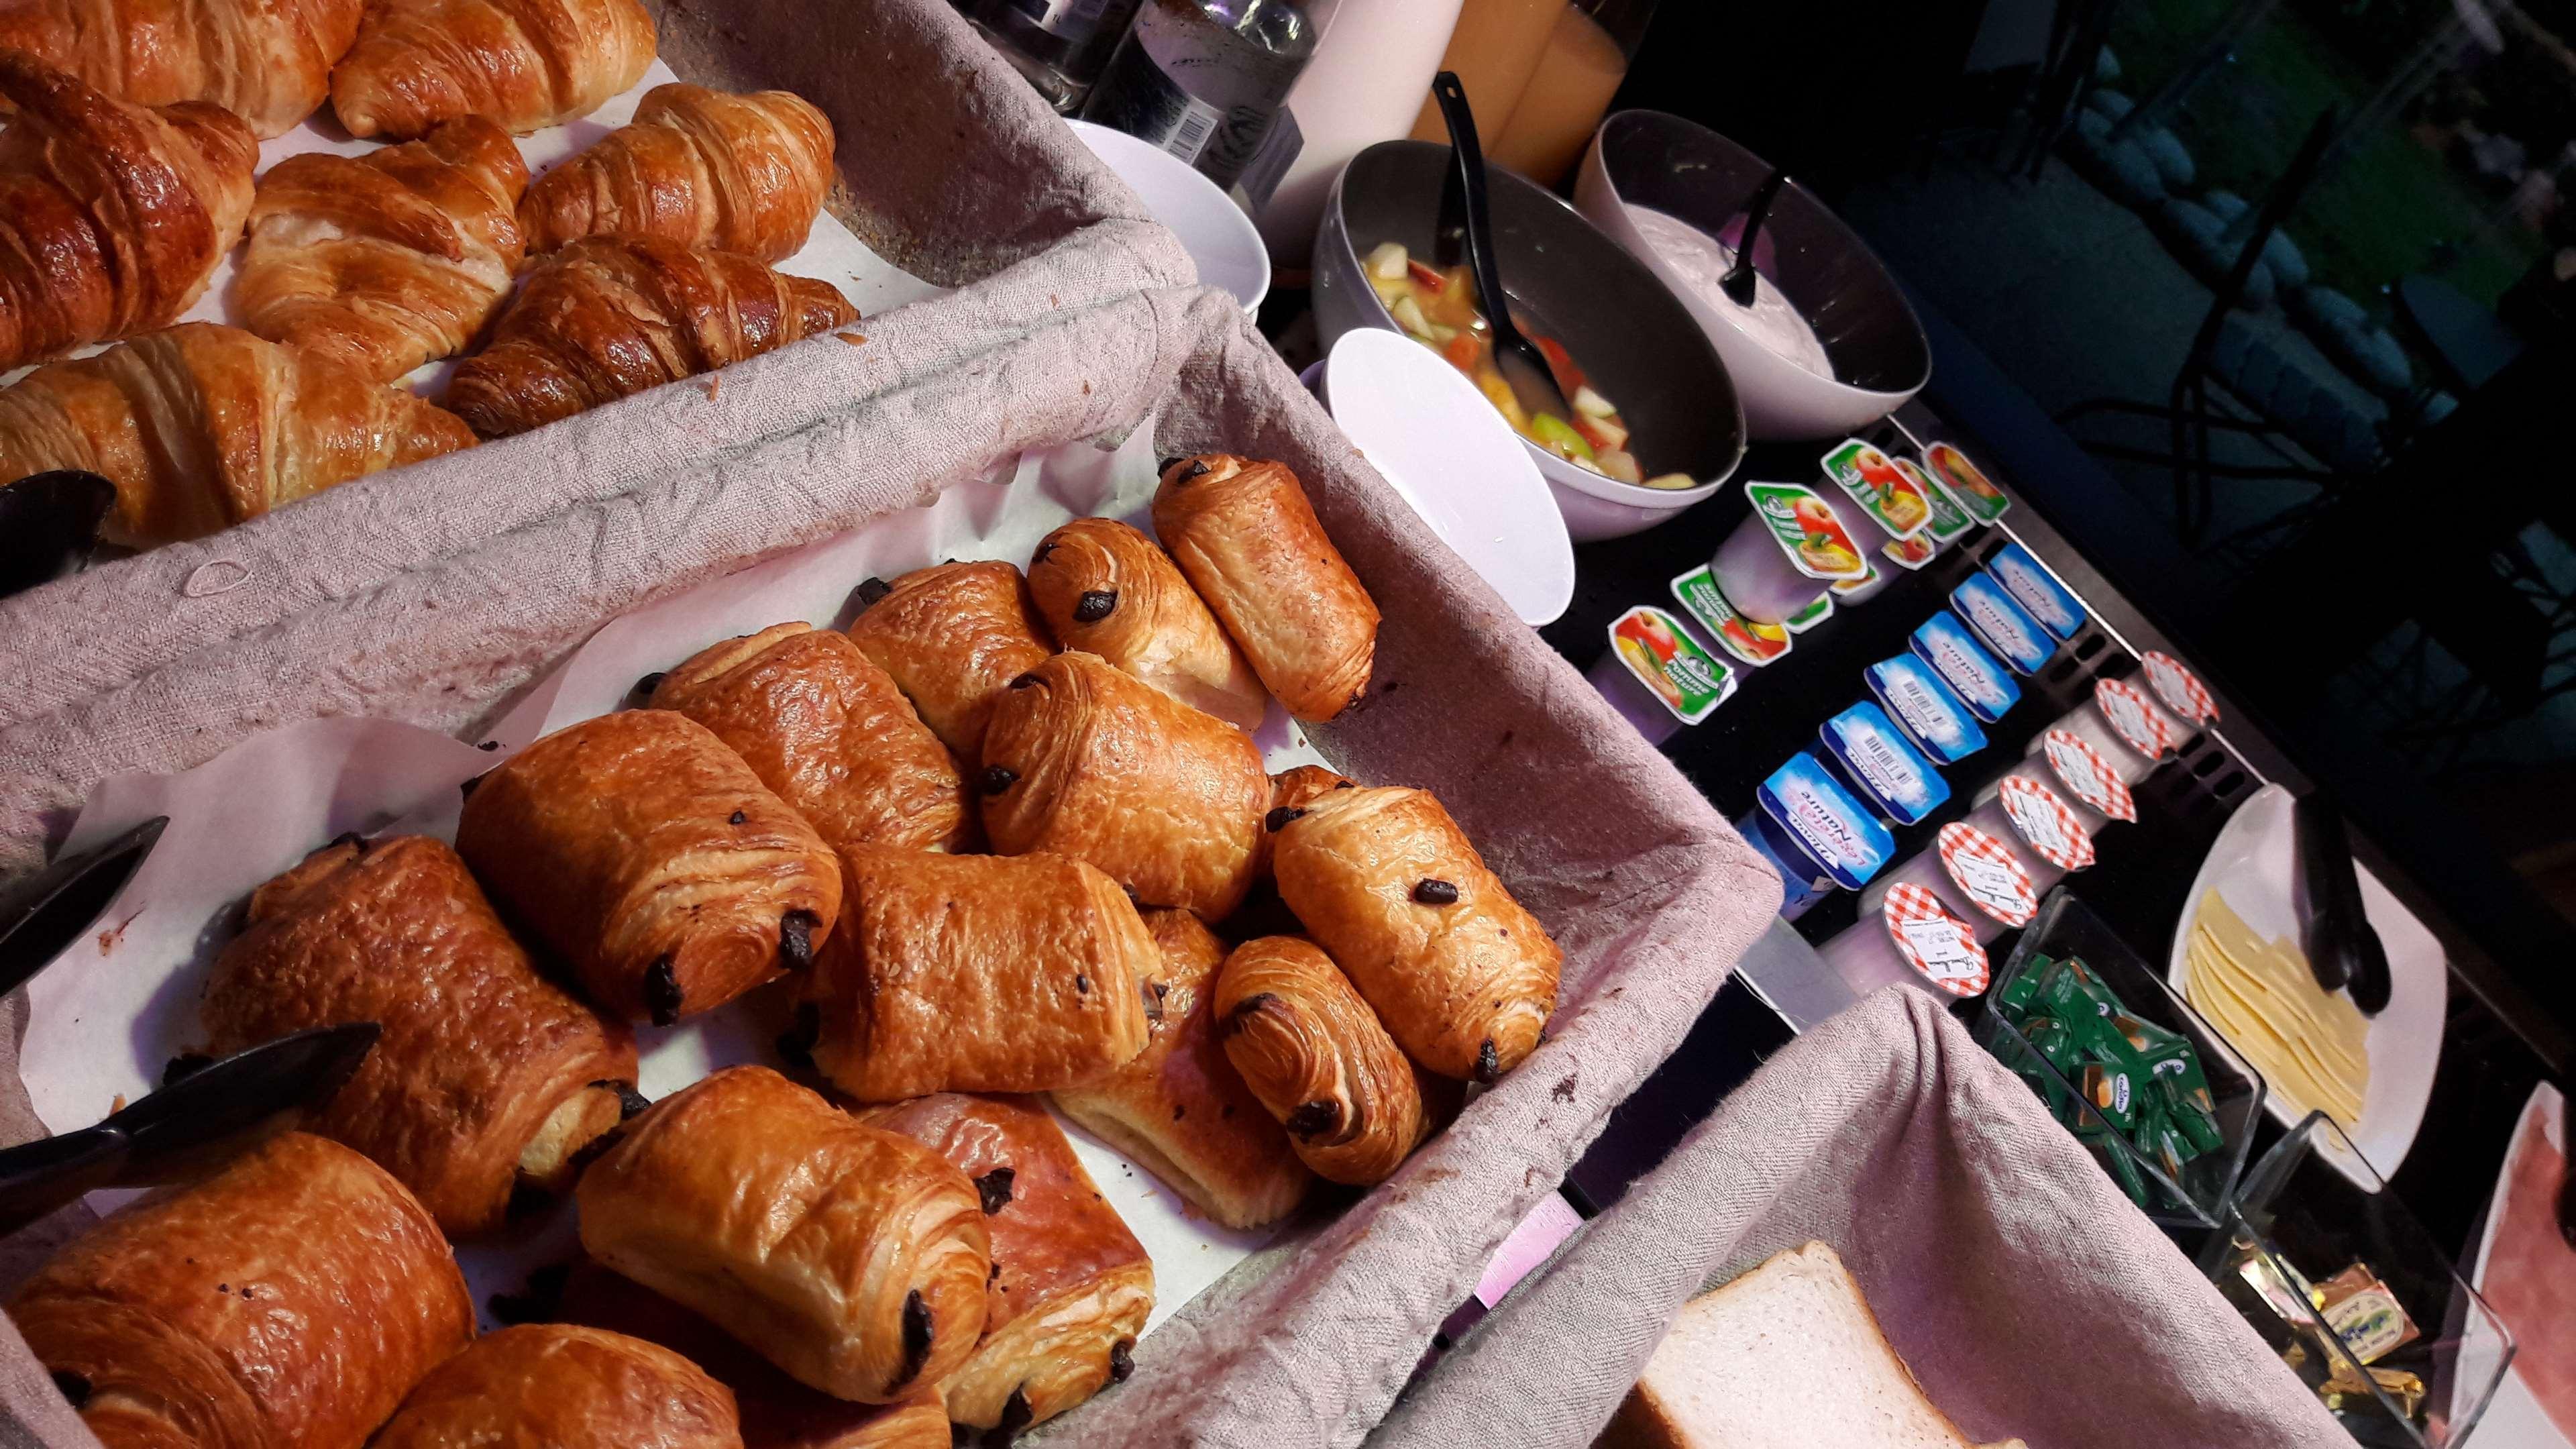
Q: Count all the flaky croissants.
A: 7